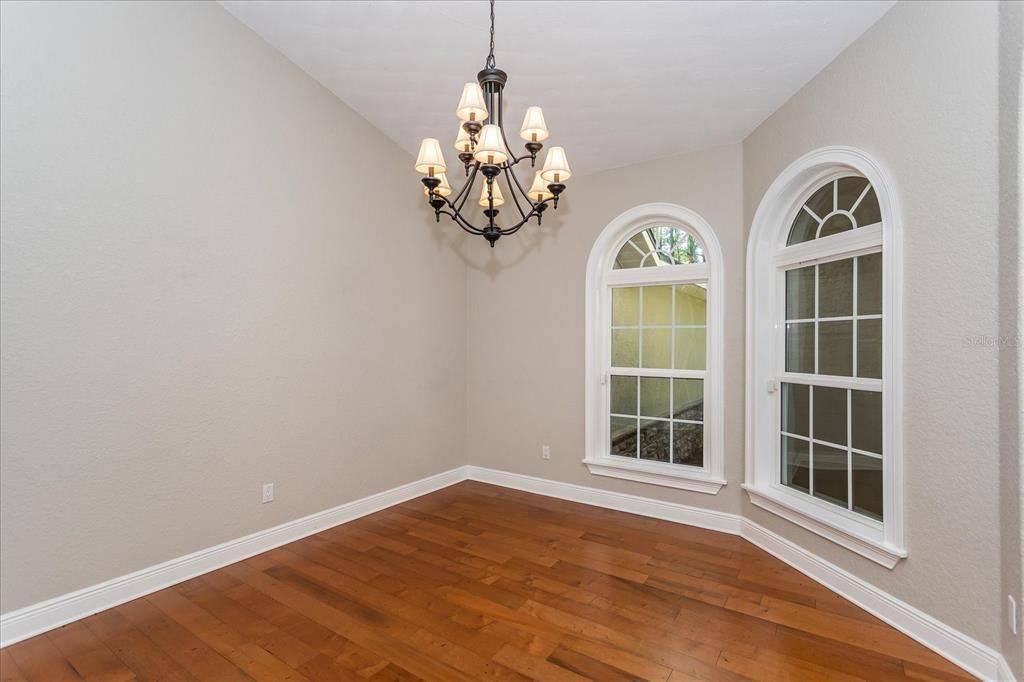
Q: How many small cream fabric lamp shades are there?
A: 9